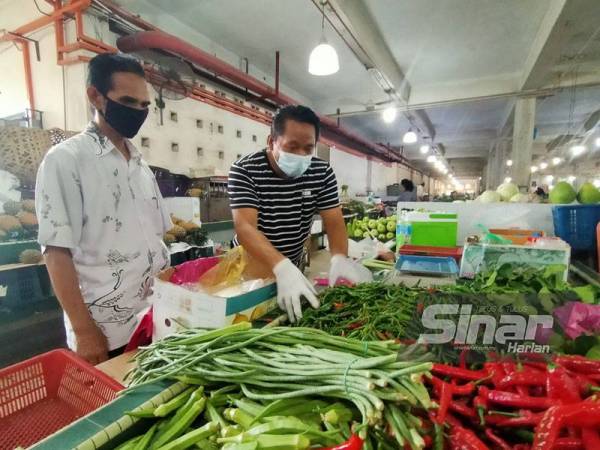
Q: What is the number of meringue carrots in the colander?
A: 0